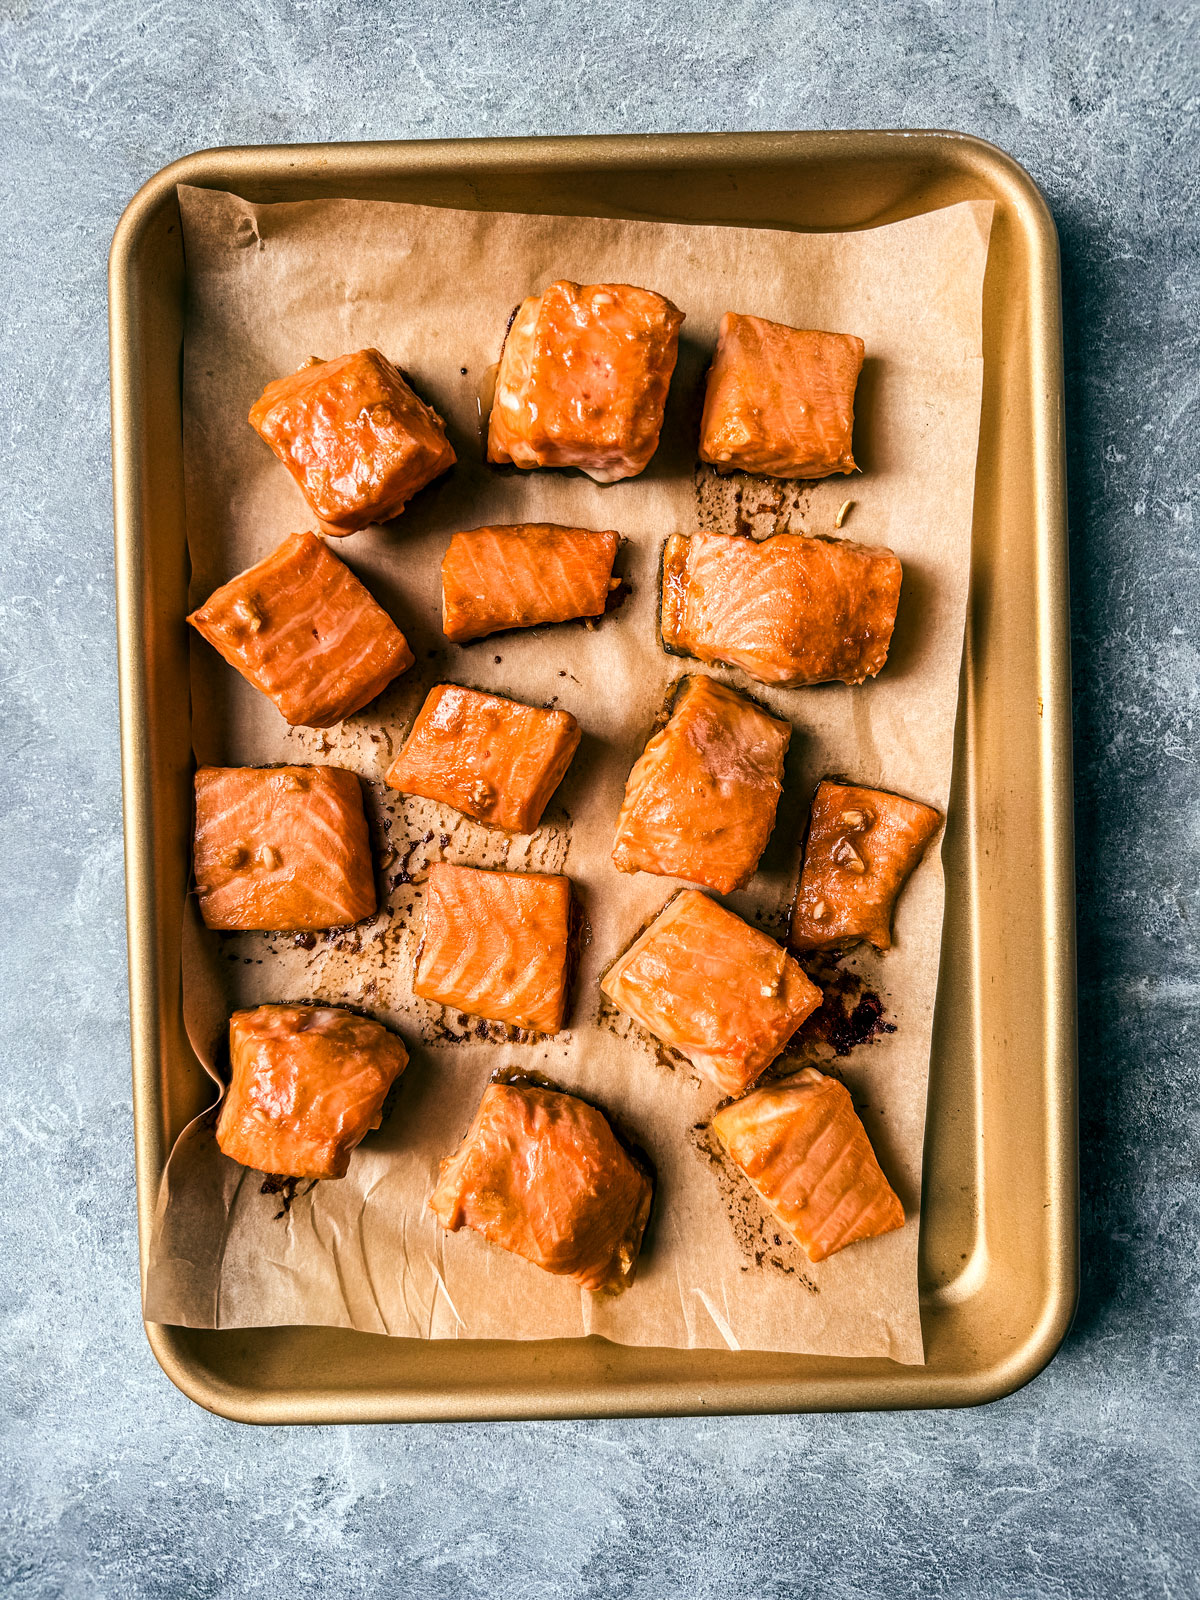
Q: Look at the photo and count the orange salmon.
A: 15